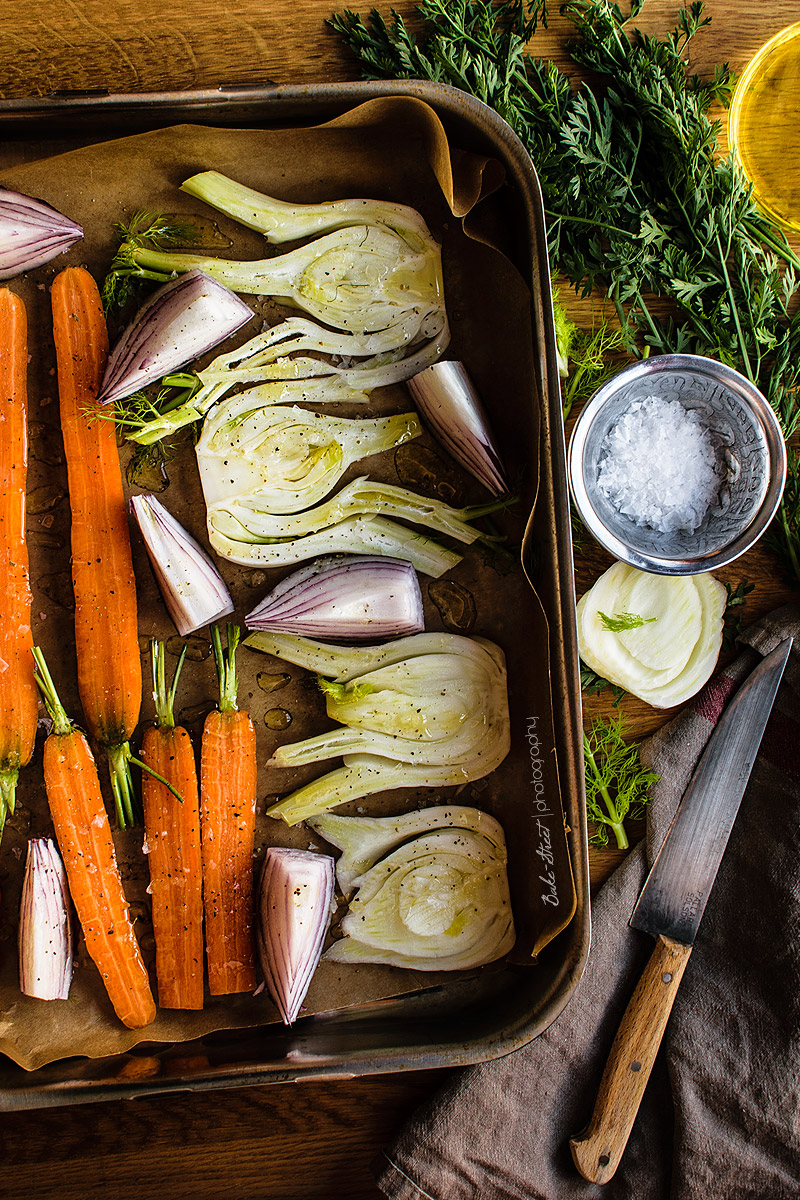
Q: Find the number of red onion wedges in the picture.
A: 7